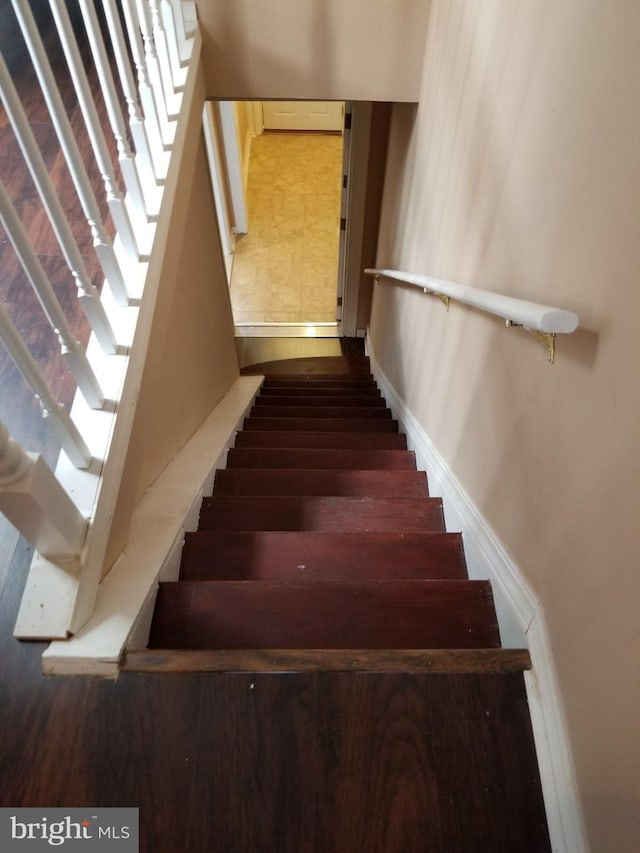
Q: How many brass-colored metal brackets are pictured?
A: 3